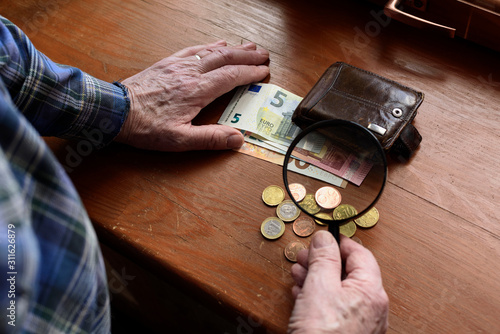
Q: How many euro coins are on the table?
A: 13